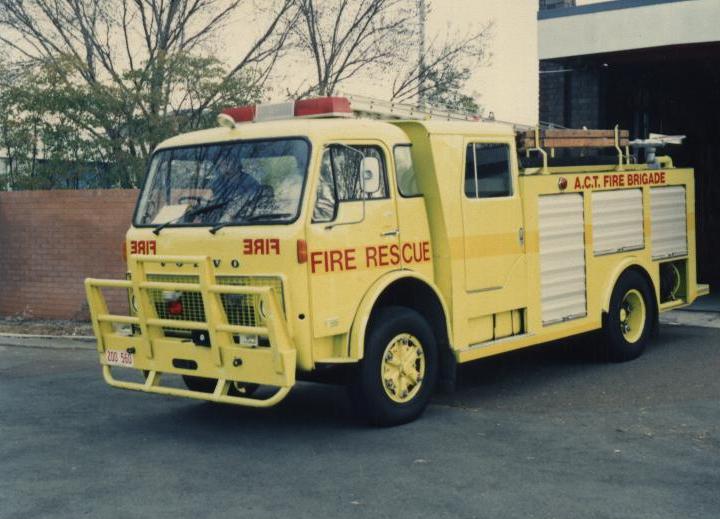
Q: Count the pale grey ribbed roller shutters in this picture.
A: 3